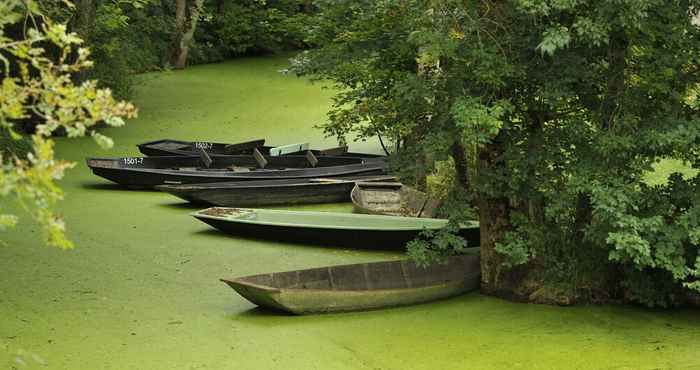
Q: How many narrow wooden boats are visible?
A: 6